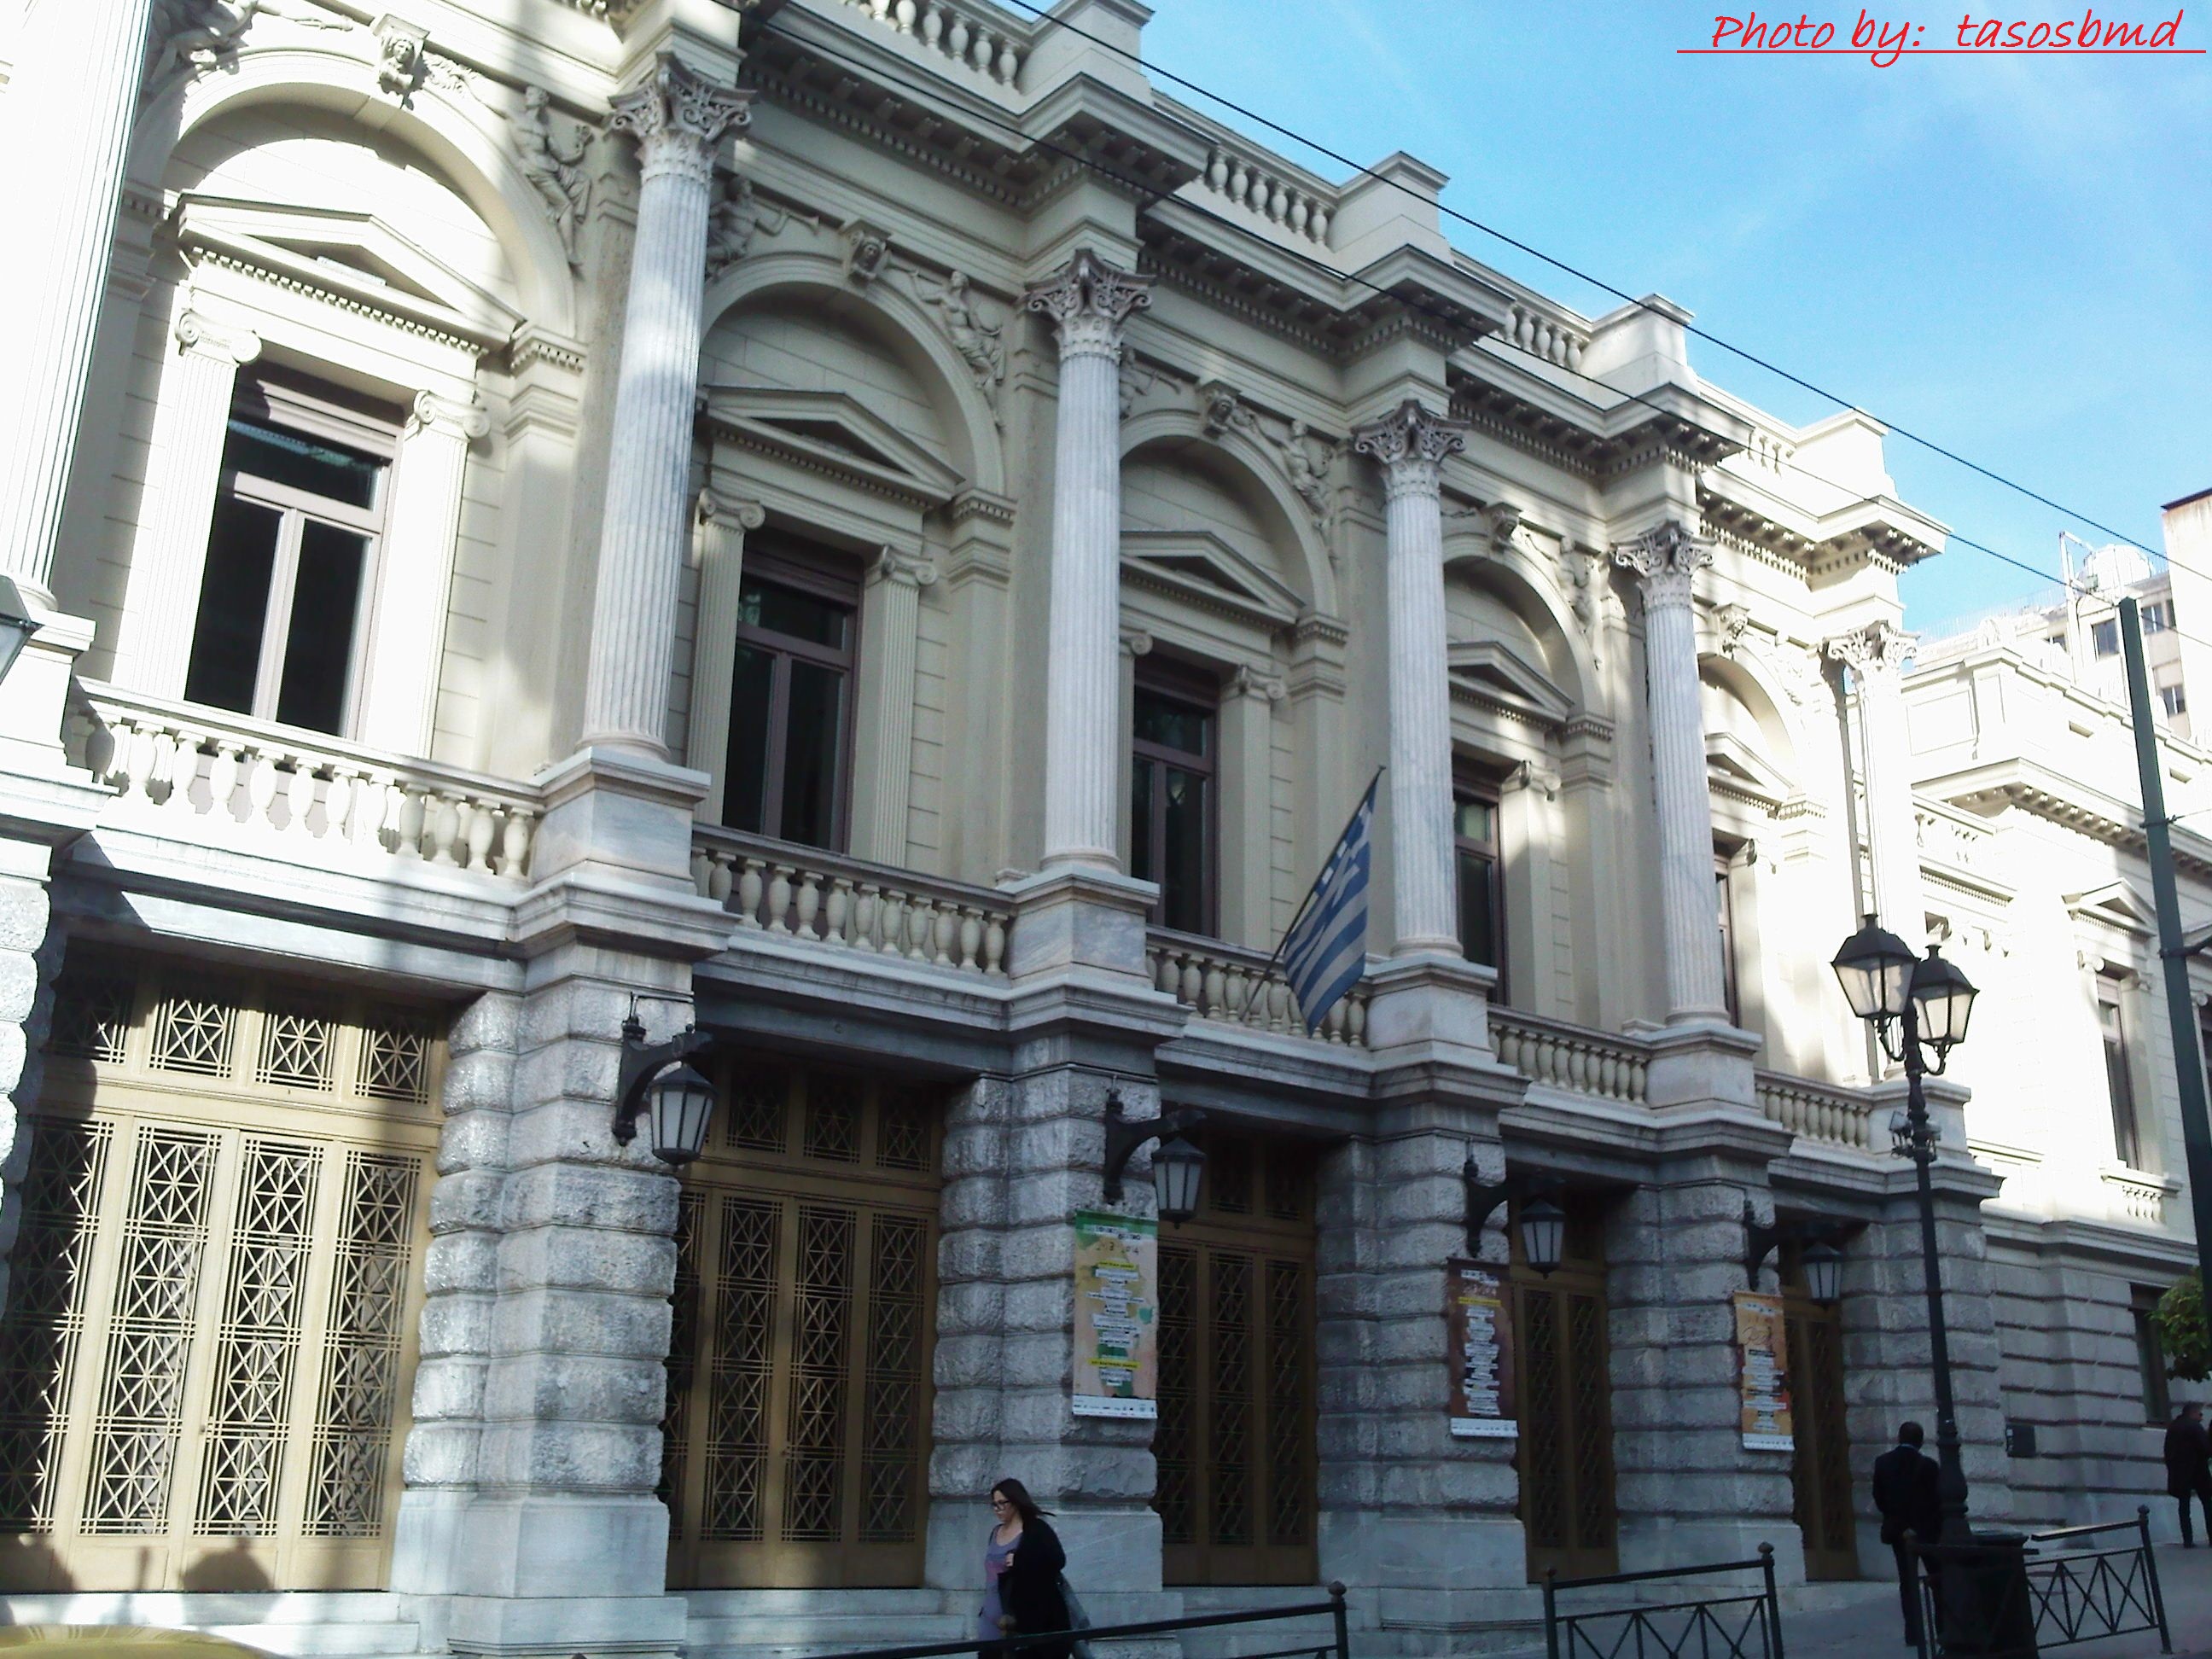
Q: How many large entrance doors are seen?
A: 5